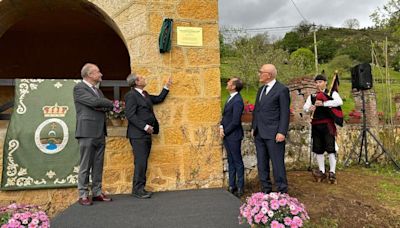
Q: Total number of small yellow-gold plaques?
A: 1